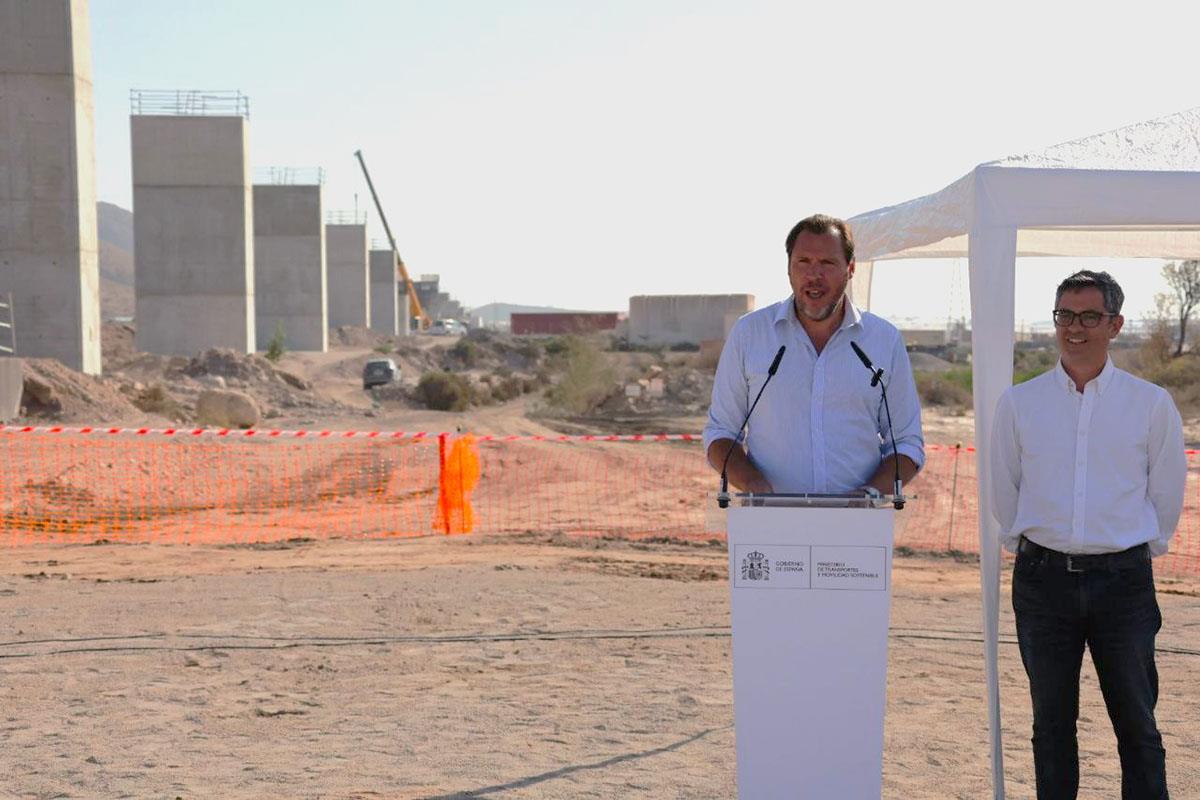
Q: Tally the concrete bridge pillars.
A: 5